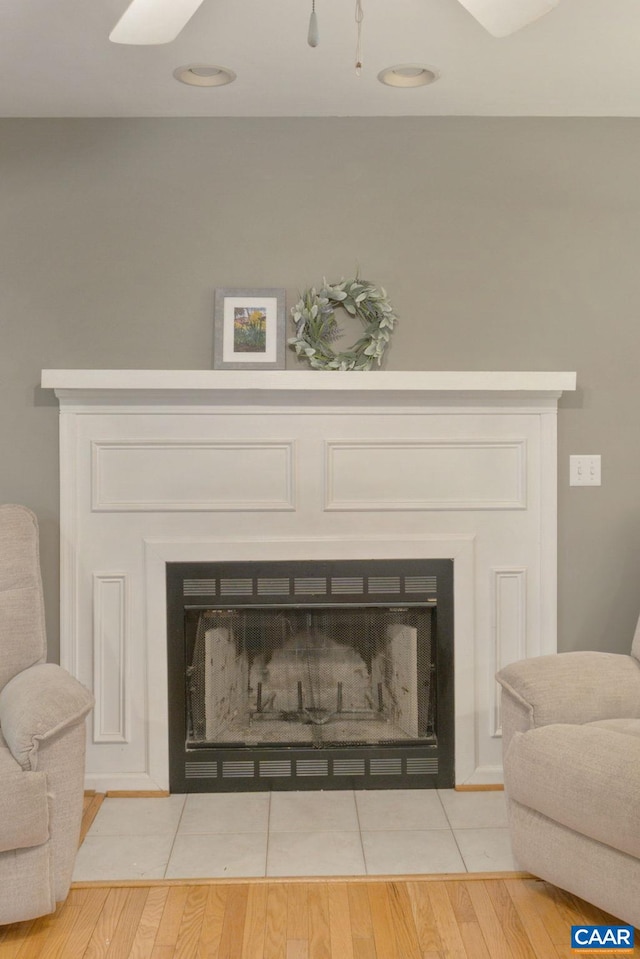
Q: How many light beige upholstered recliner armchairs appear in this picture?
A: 2